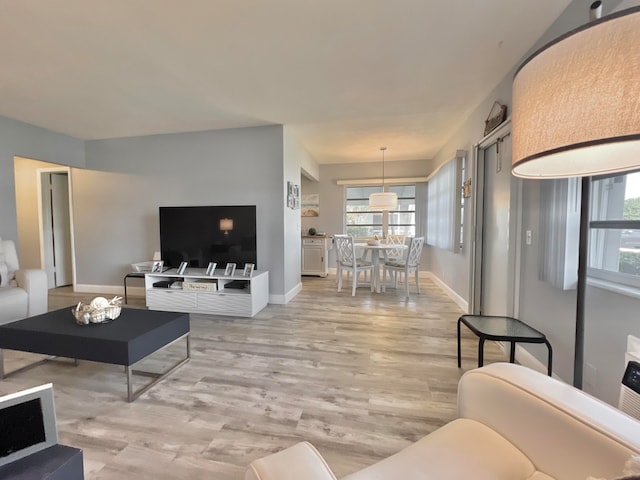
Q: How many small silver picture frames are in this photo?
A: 5